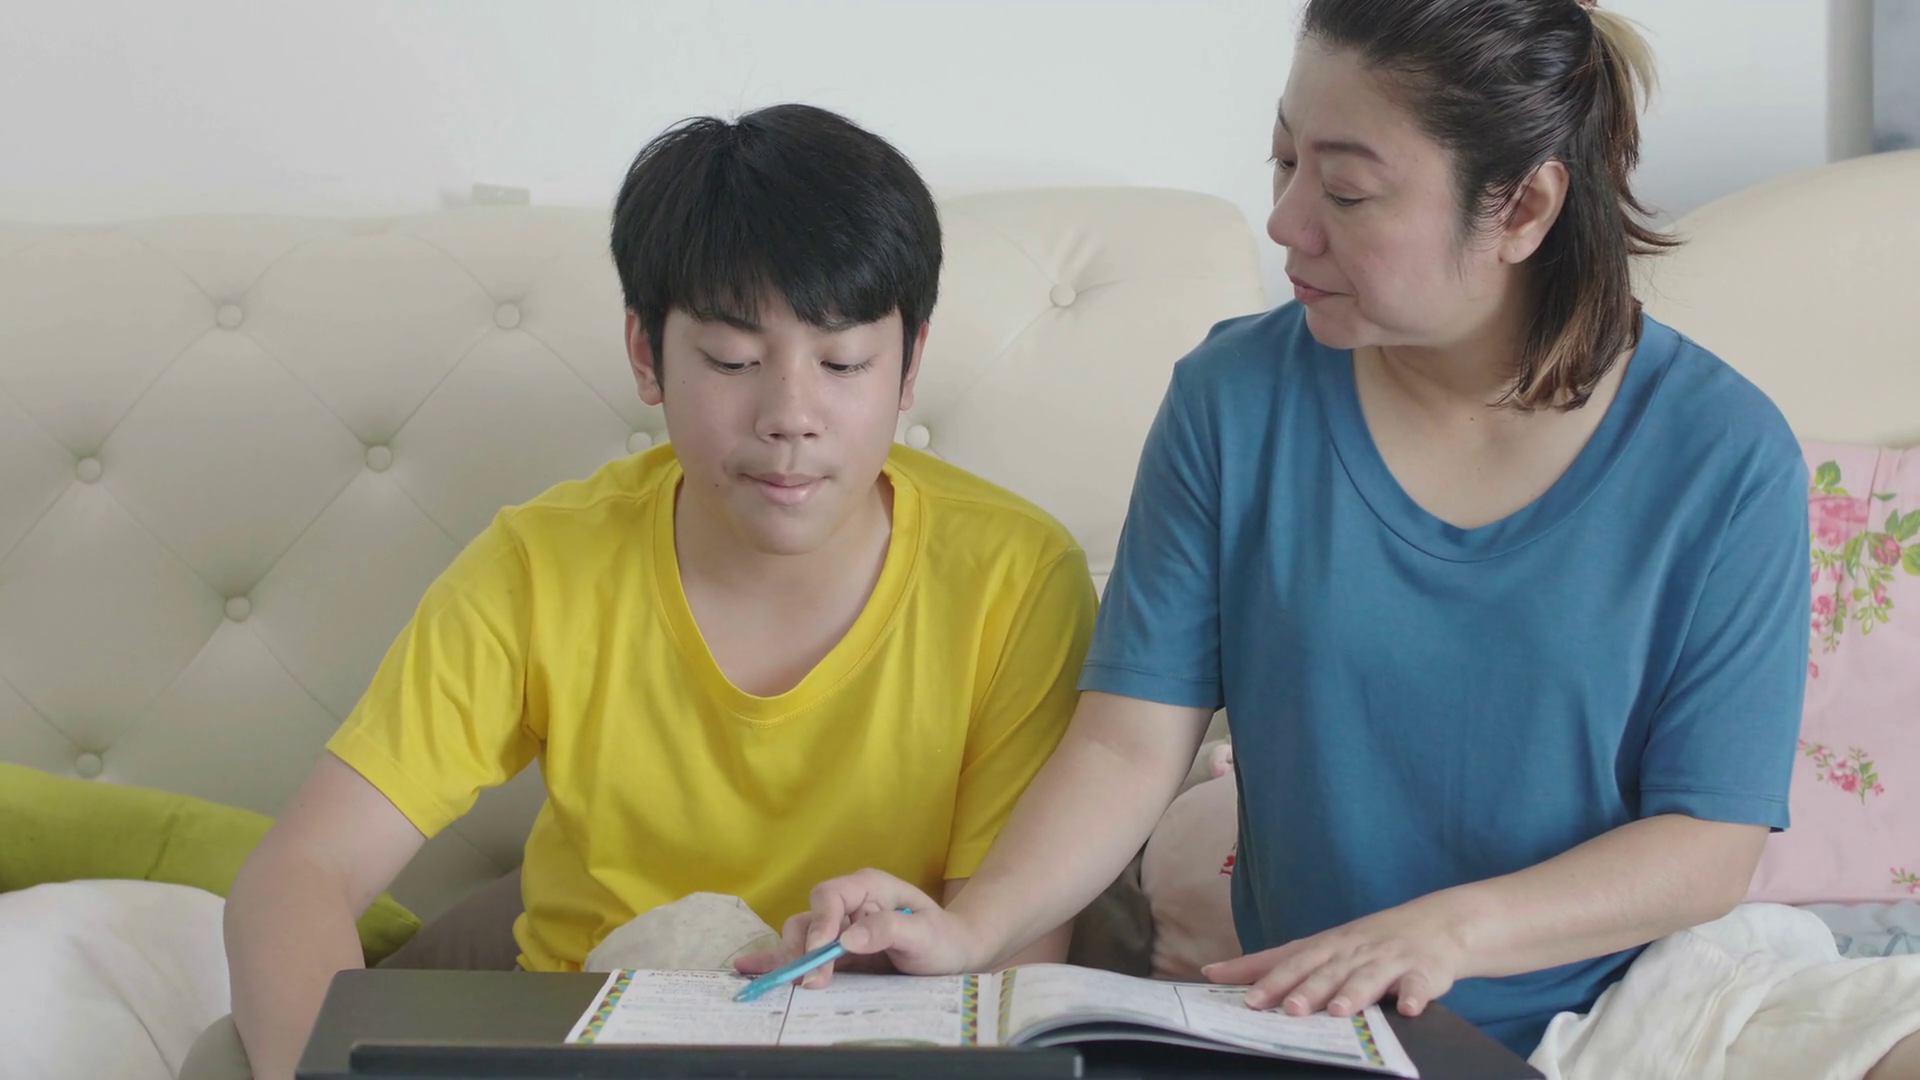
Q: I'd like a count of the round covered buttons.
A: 9